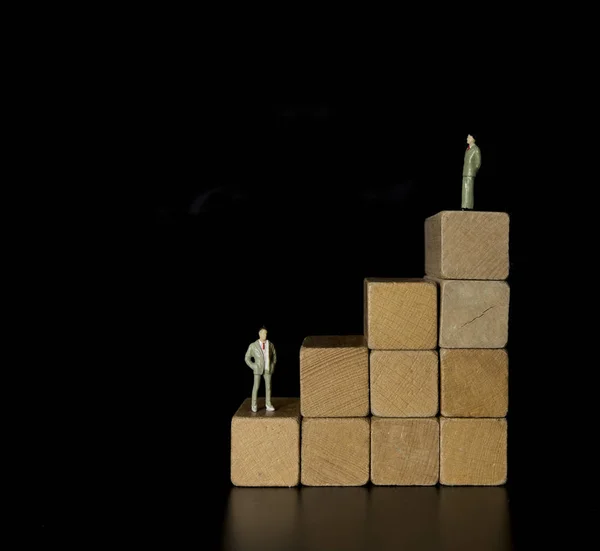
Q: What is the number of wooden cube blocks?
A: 10